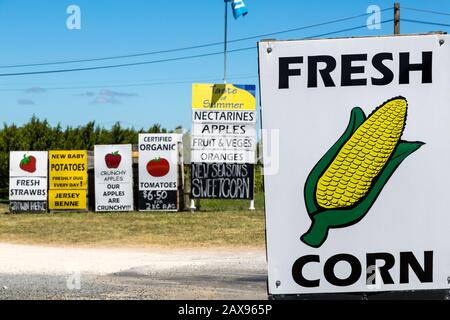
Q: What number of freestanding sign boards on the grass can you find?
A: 5